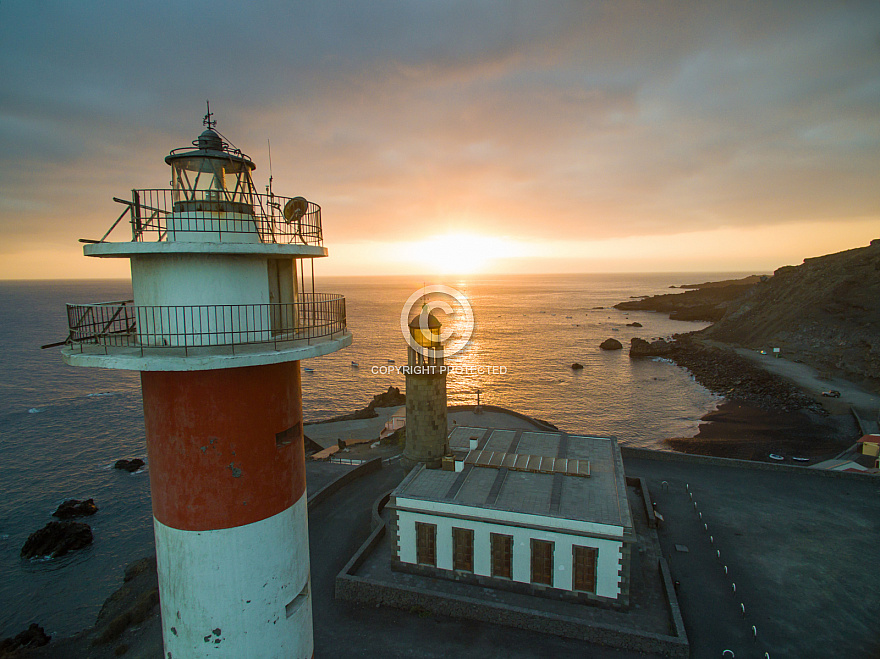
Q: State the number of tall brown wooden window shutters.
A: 5